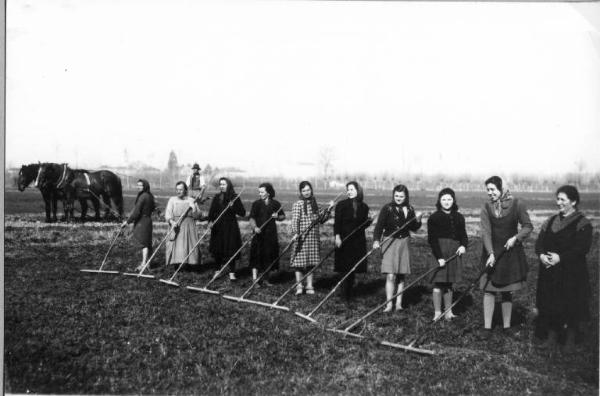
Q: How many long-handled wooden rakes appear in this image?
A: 9